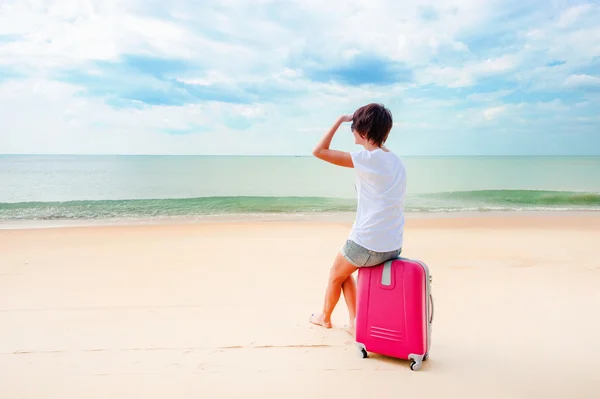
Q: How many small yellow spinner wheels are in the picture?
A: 0